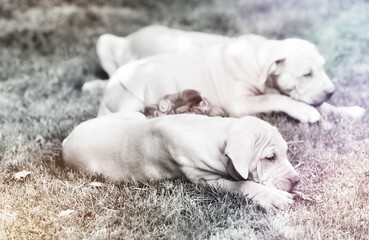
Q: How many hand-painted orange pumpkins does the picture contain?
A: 0